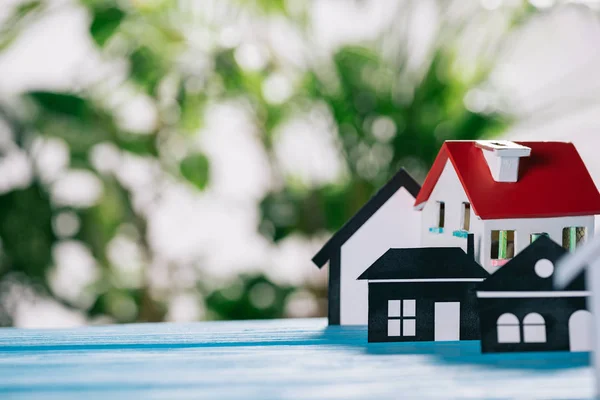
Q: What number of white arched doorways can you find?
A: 1